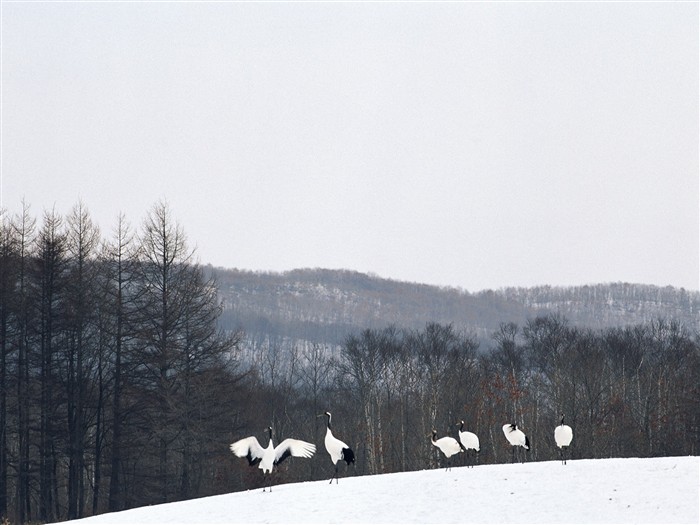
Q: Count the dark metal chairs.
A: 0